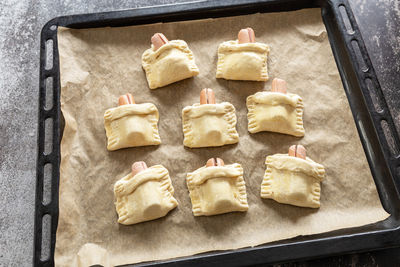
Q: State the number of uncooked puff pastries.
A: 8